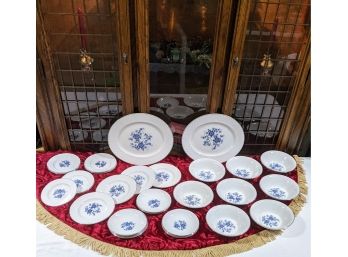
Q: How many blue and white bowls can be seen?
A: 8